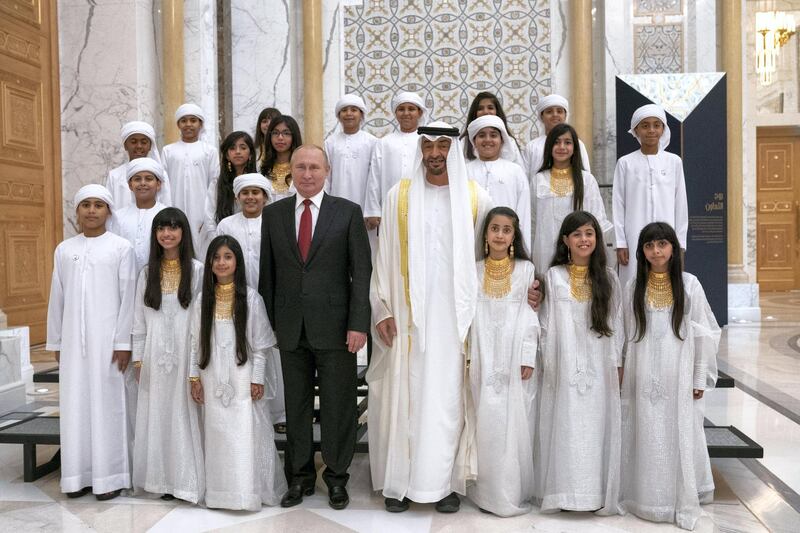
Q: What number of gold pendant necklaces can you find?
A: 7